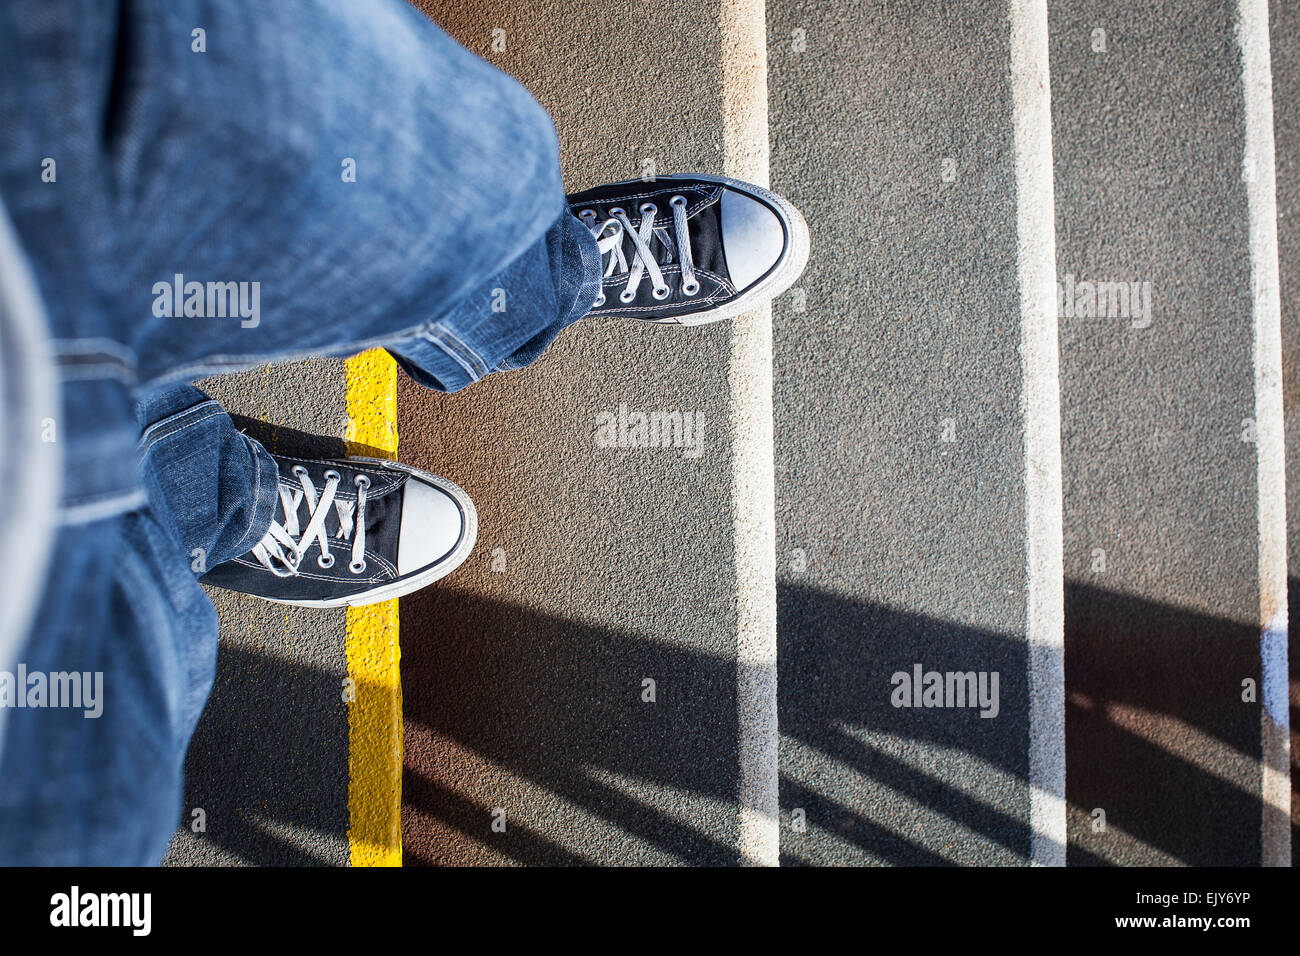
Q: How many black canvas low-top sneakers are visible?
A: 2